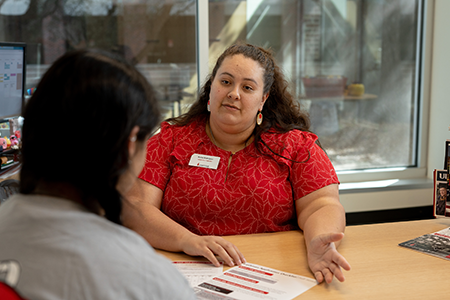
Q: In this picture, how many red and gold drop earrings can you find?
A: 2